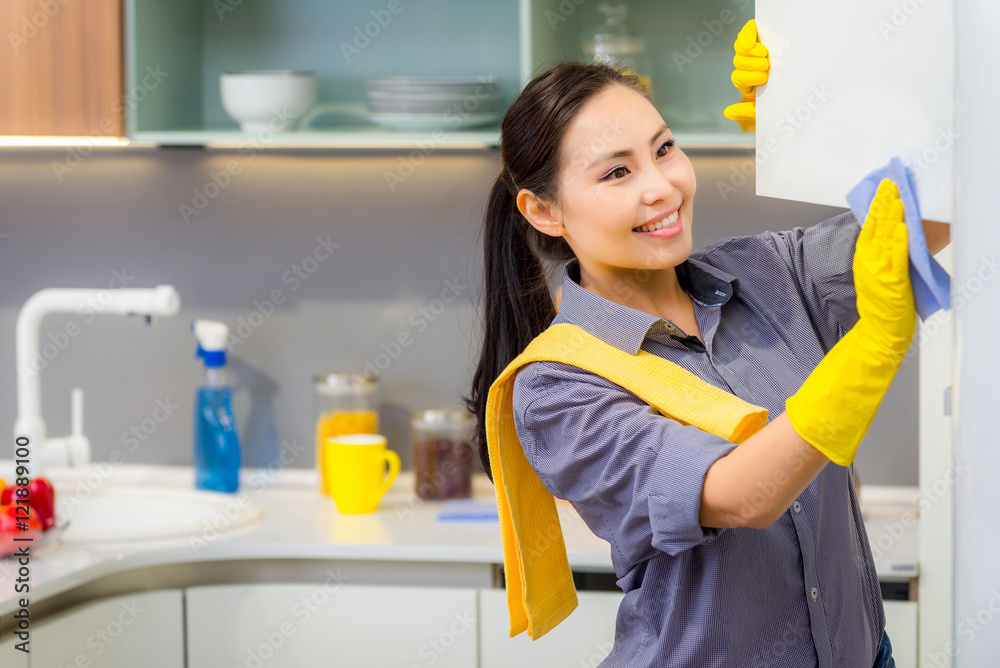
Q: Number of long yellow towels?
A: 1